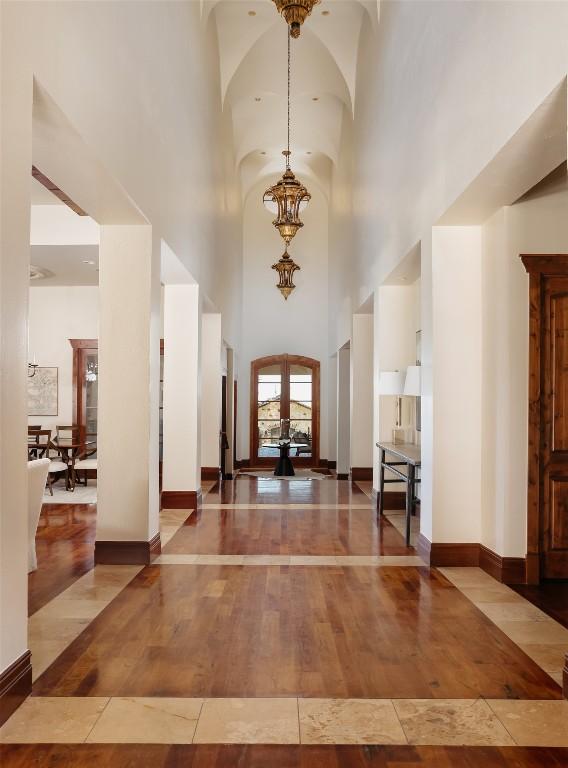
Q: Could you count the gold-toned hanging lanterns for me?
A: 3